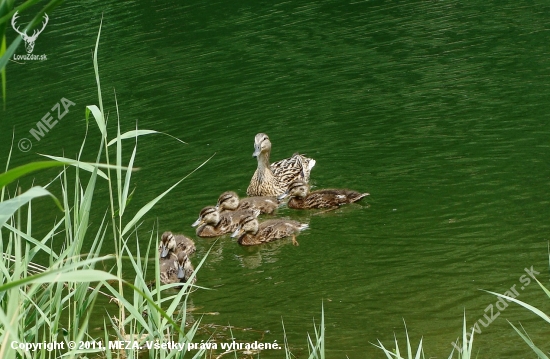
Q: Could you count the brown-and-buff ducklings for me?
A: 6